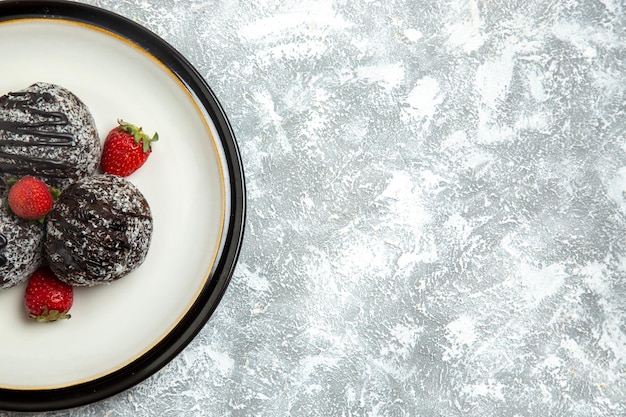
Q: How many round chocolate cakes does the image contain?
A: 3